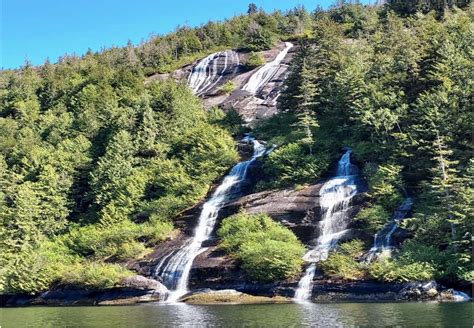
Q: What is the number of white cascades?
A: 5